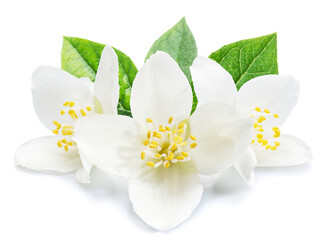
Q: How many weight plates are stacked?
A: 0